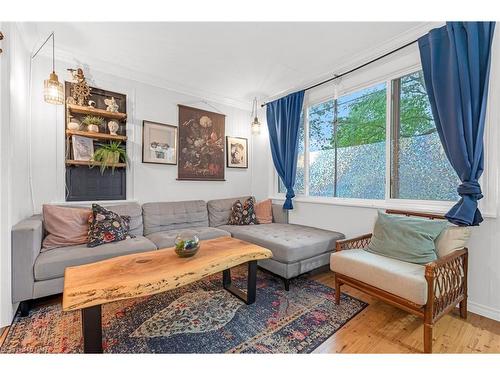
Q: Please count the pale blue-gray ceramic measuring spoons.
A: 0